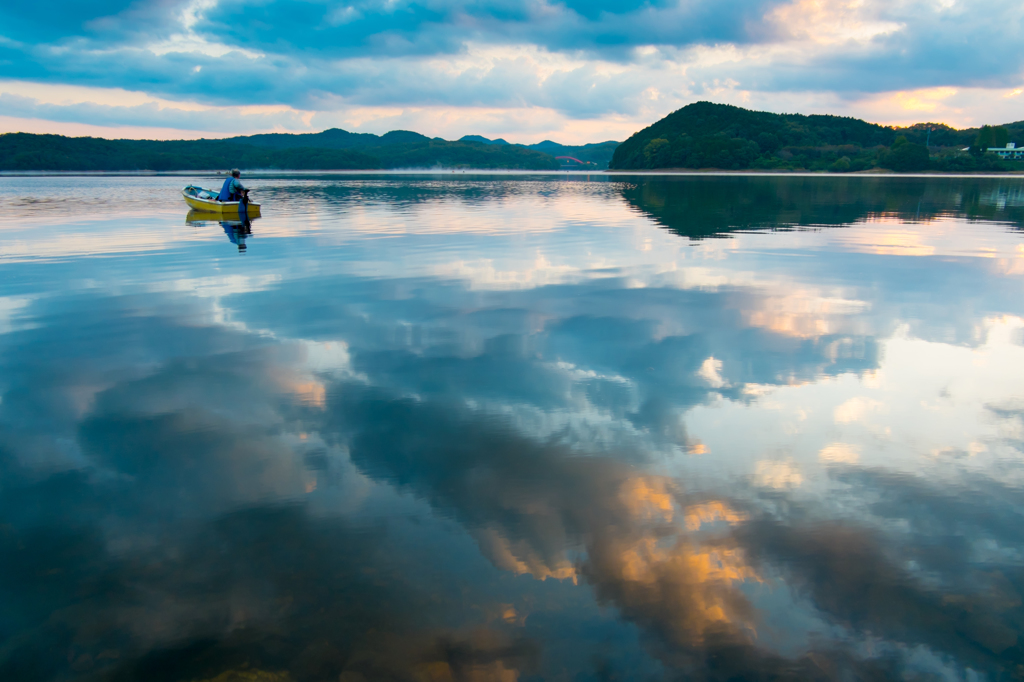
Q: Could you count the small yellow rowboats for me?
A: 1